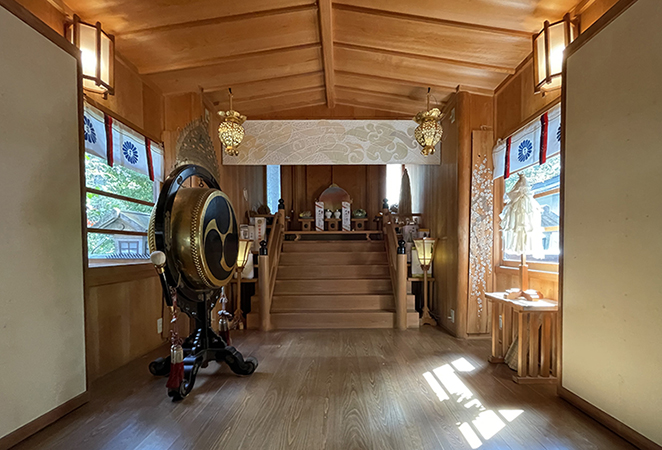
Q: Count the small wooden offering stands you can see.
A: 3